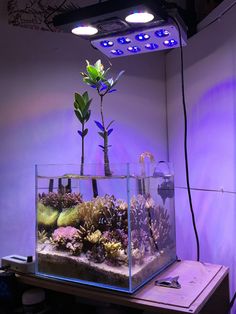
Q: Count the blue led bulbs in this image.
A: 8